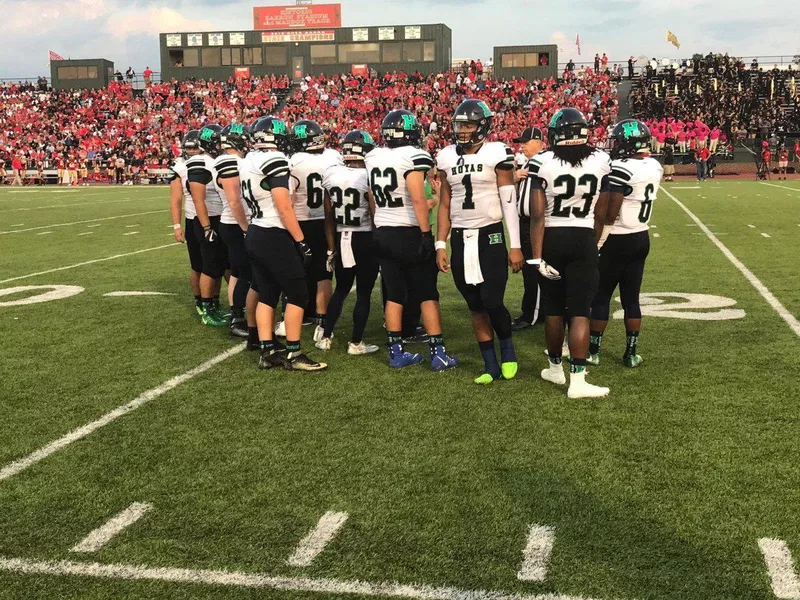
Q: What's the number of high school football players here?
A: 11